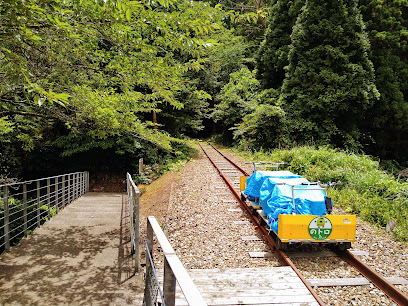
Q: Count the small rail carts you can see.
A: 2